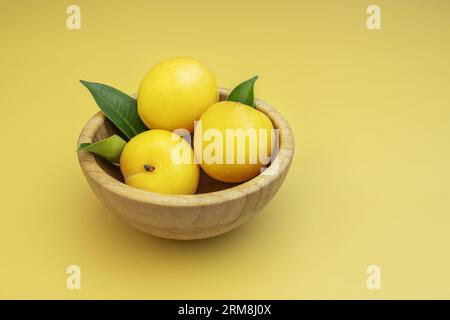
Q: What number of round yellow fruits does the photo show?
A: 3